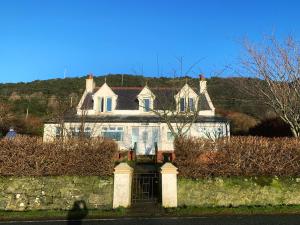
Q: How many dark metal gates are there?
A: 1